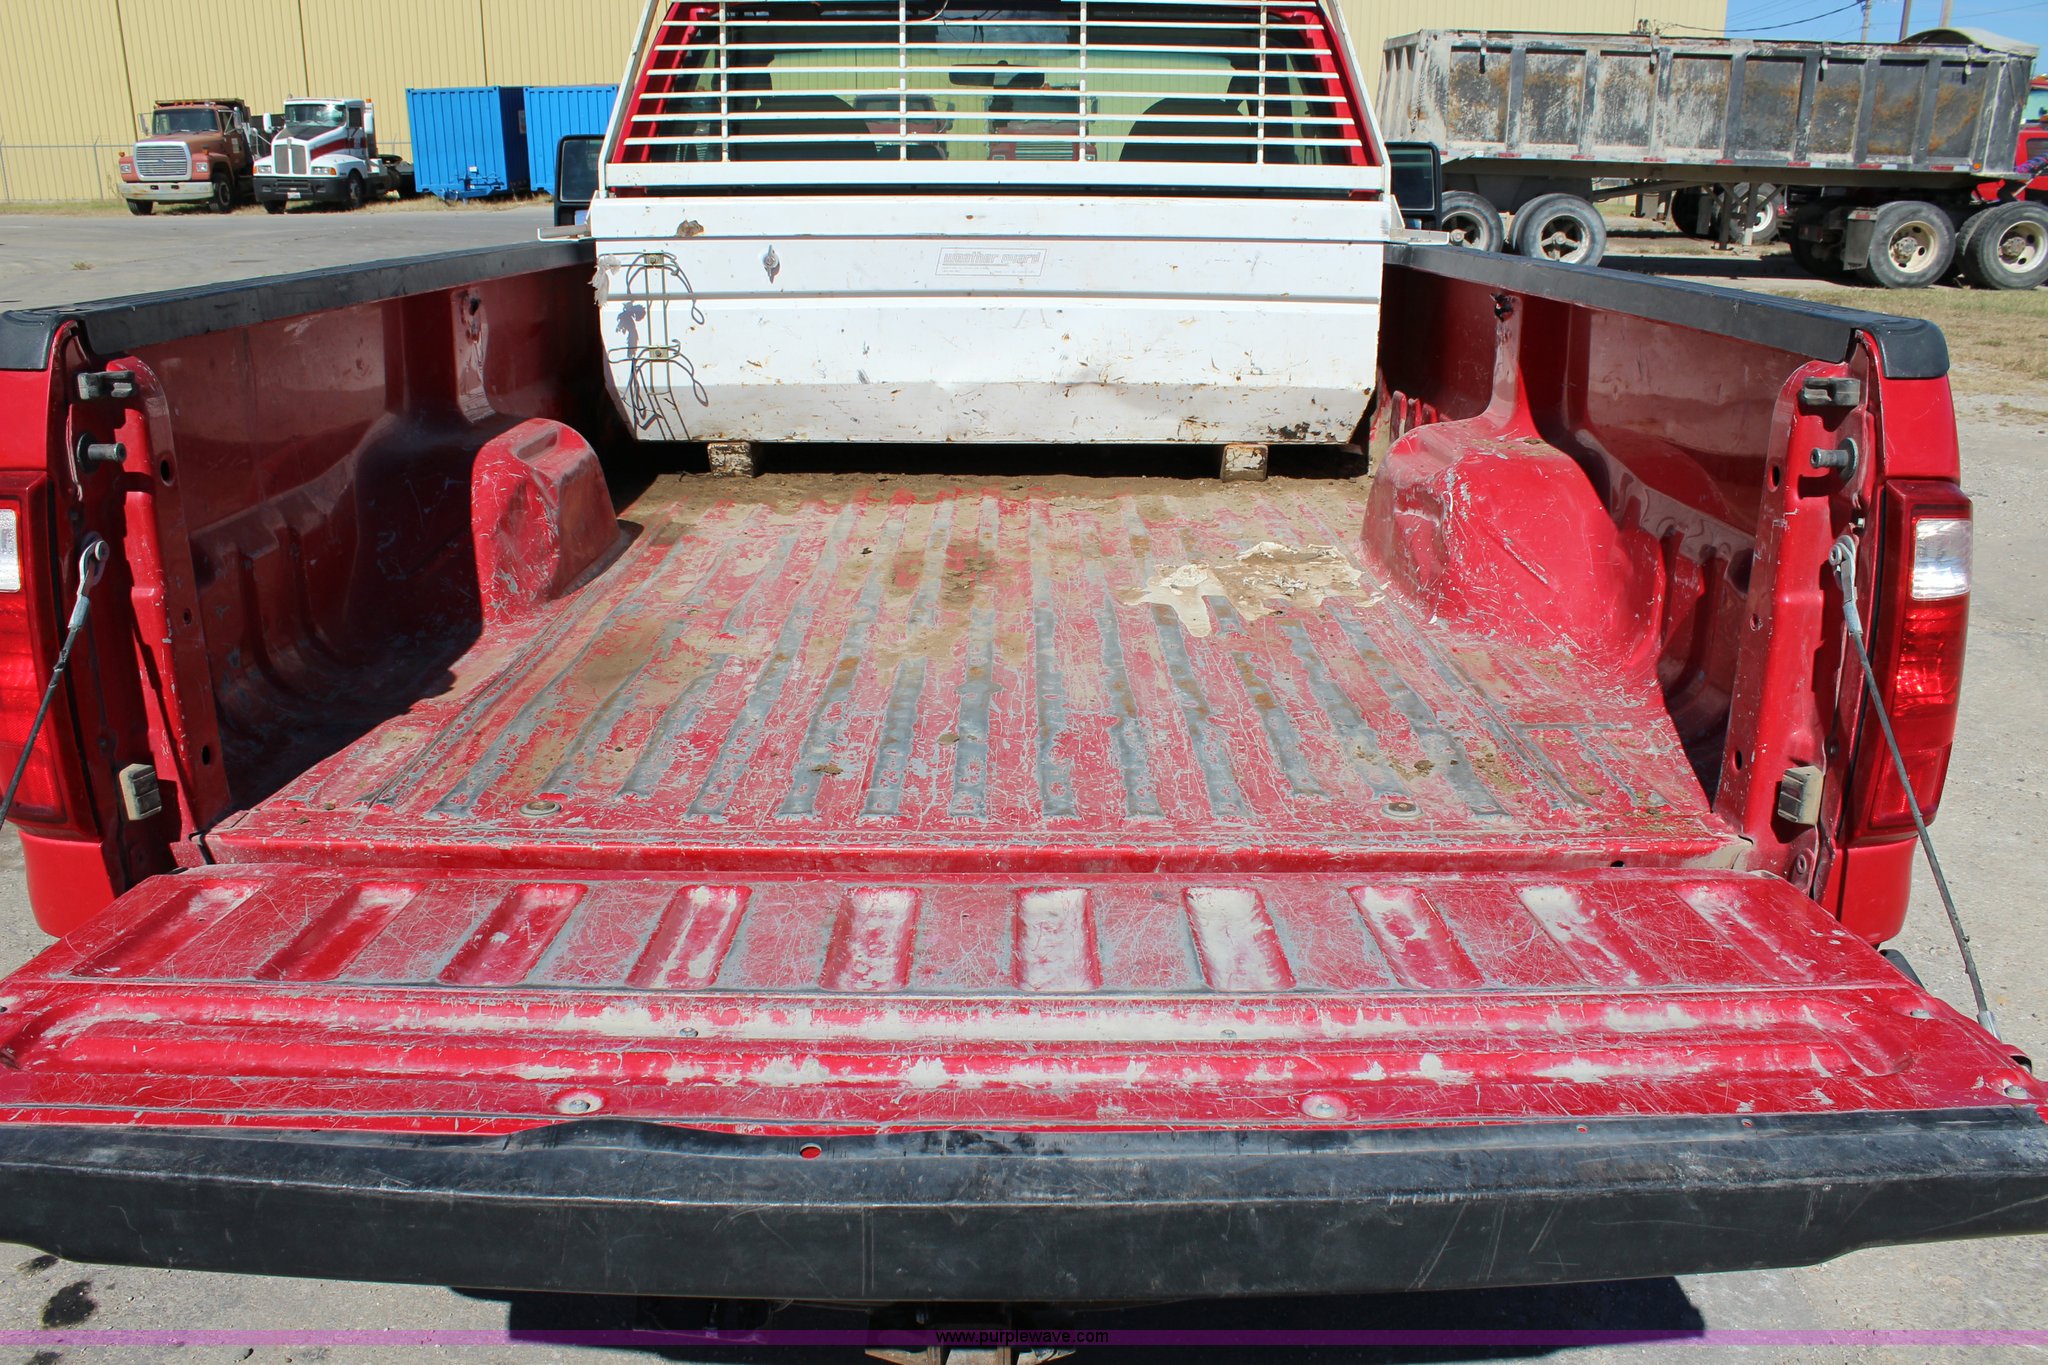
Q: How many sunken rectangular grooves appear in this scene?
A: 10